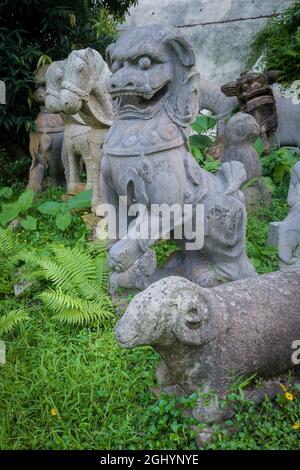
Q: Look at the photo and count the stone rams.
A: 1